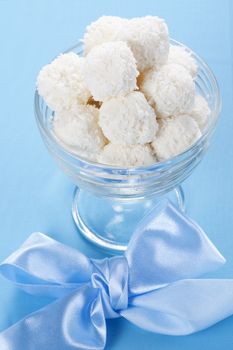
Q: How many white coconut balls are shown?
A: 11